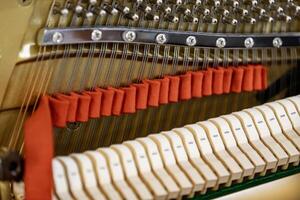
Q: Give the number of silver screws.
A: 8